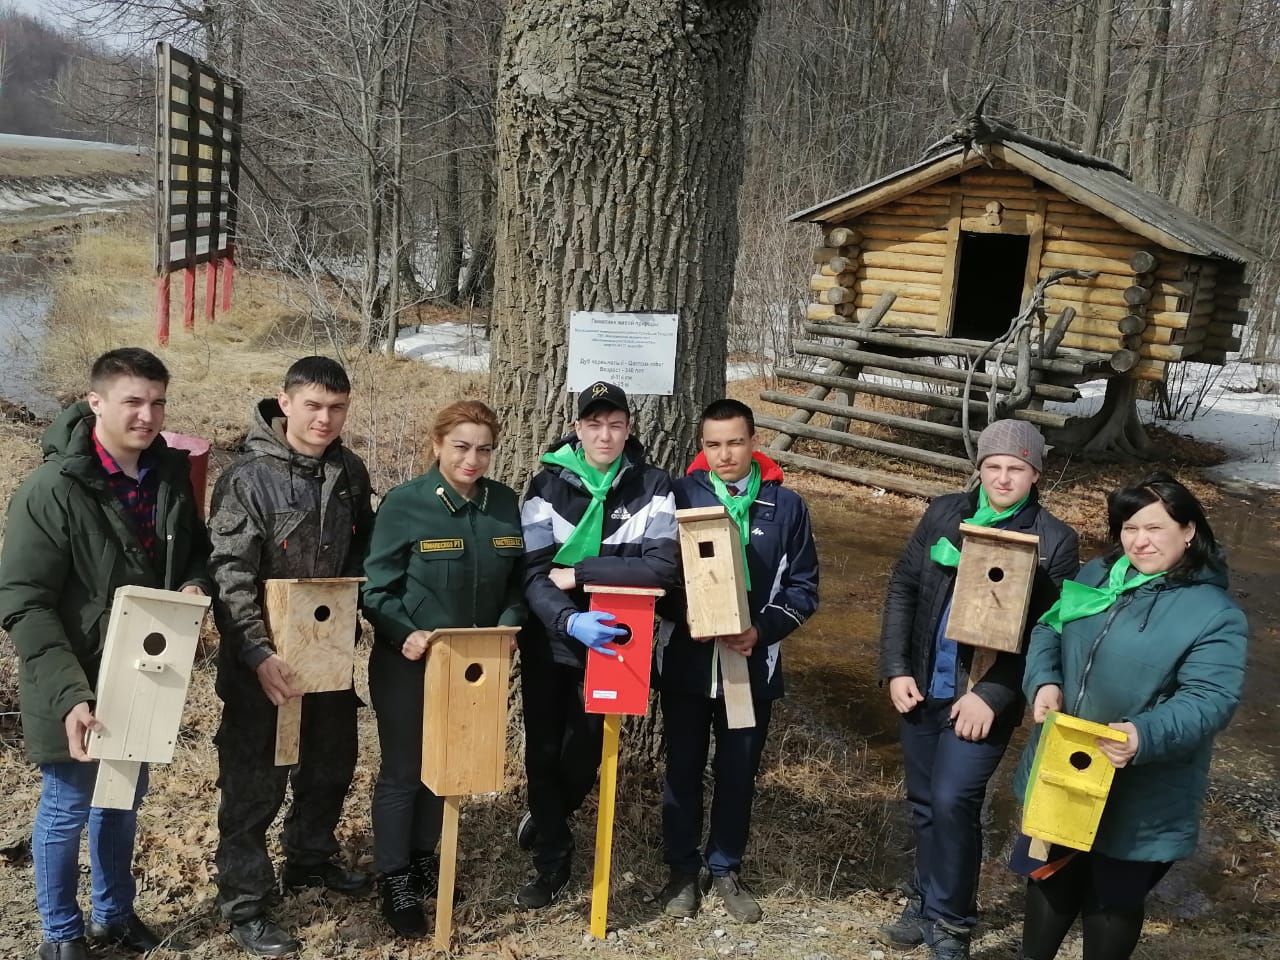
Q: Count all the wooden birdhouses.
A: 7